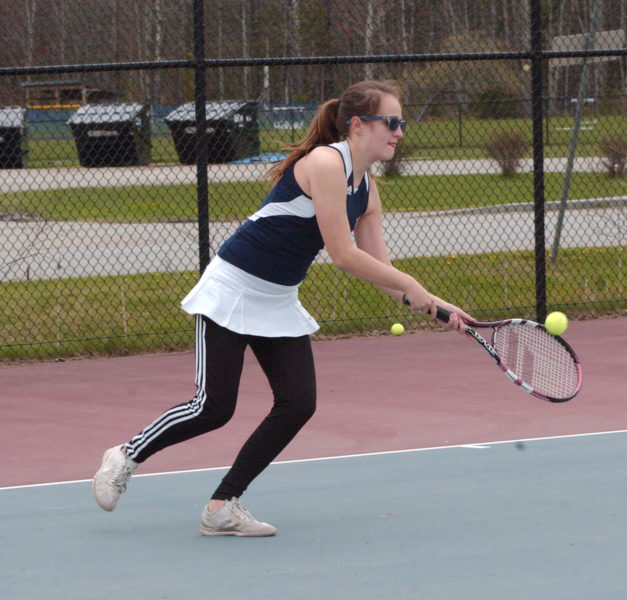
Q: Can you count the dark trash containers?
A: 3